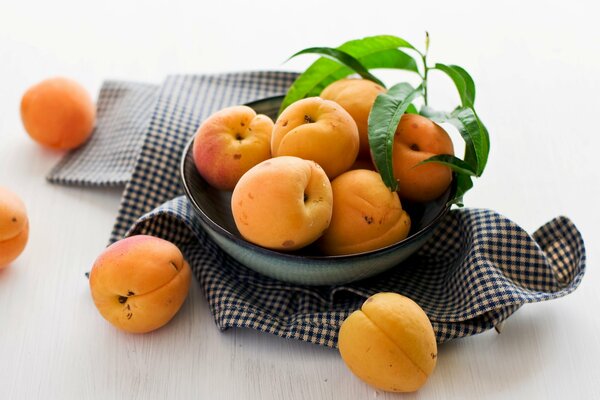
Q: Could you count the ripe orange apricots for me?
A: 10